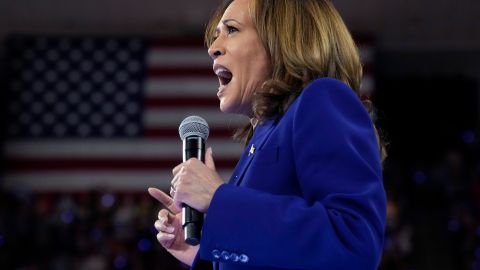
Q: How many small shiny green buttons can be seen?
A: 0